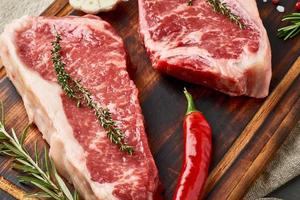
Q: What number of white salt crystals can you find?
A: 2